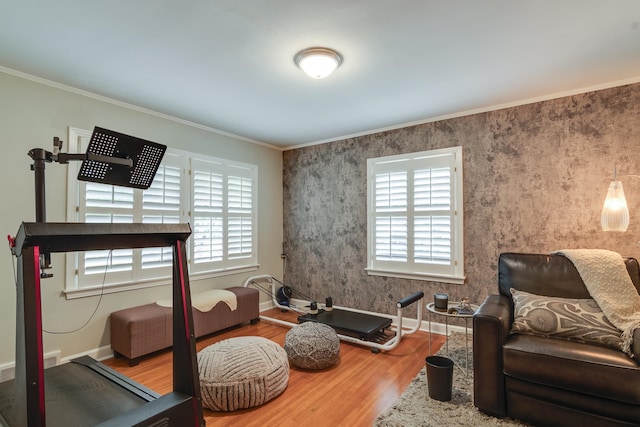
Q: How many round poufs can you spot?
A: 2